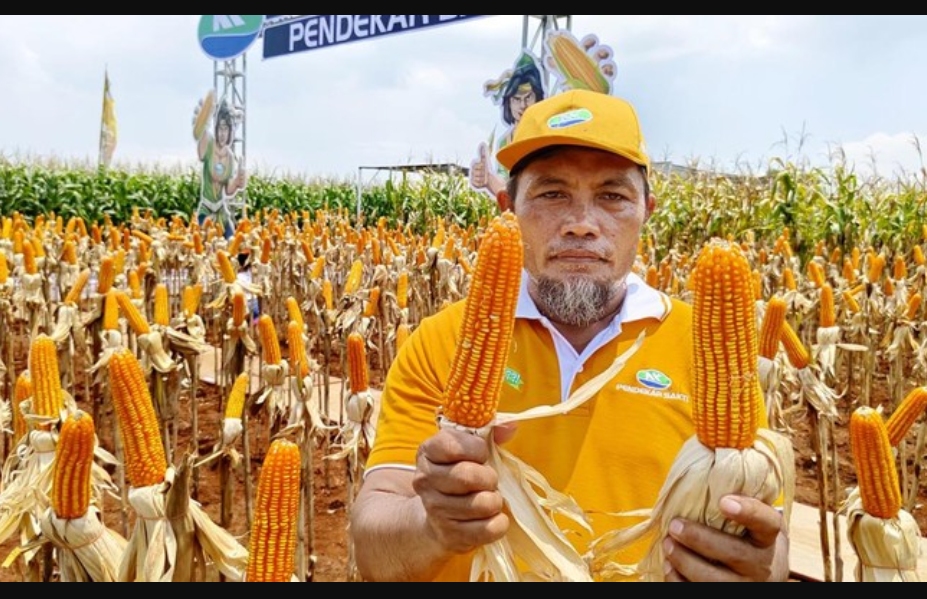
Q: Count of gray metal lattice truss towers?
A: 2